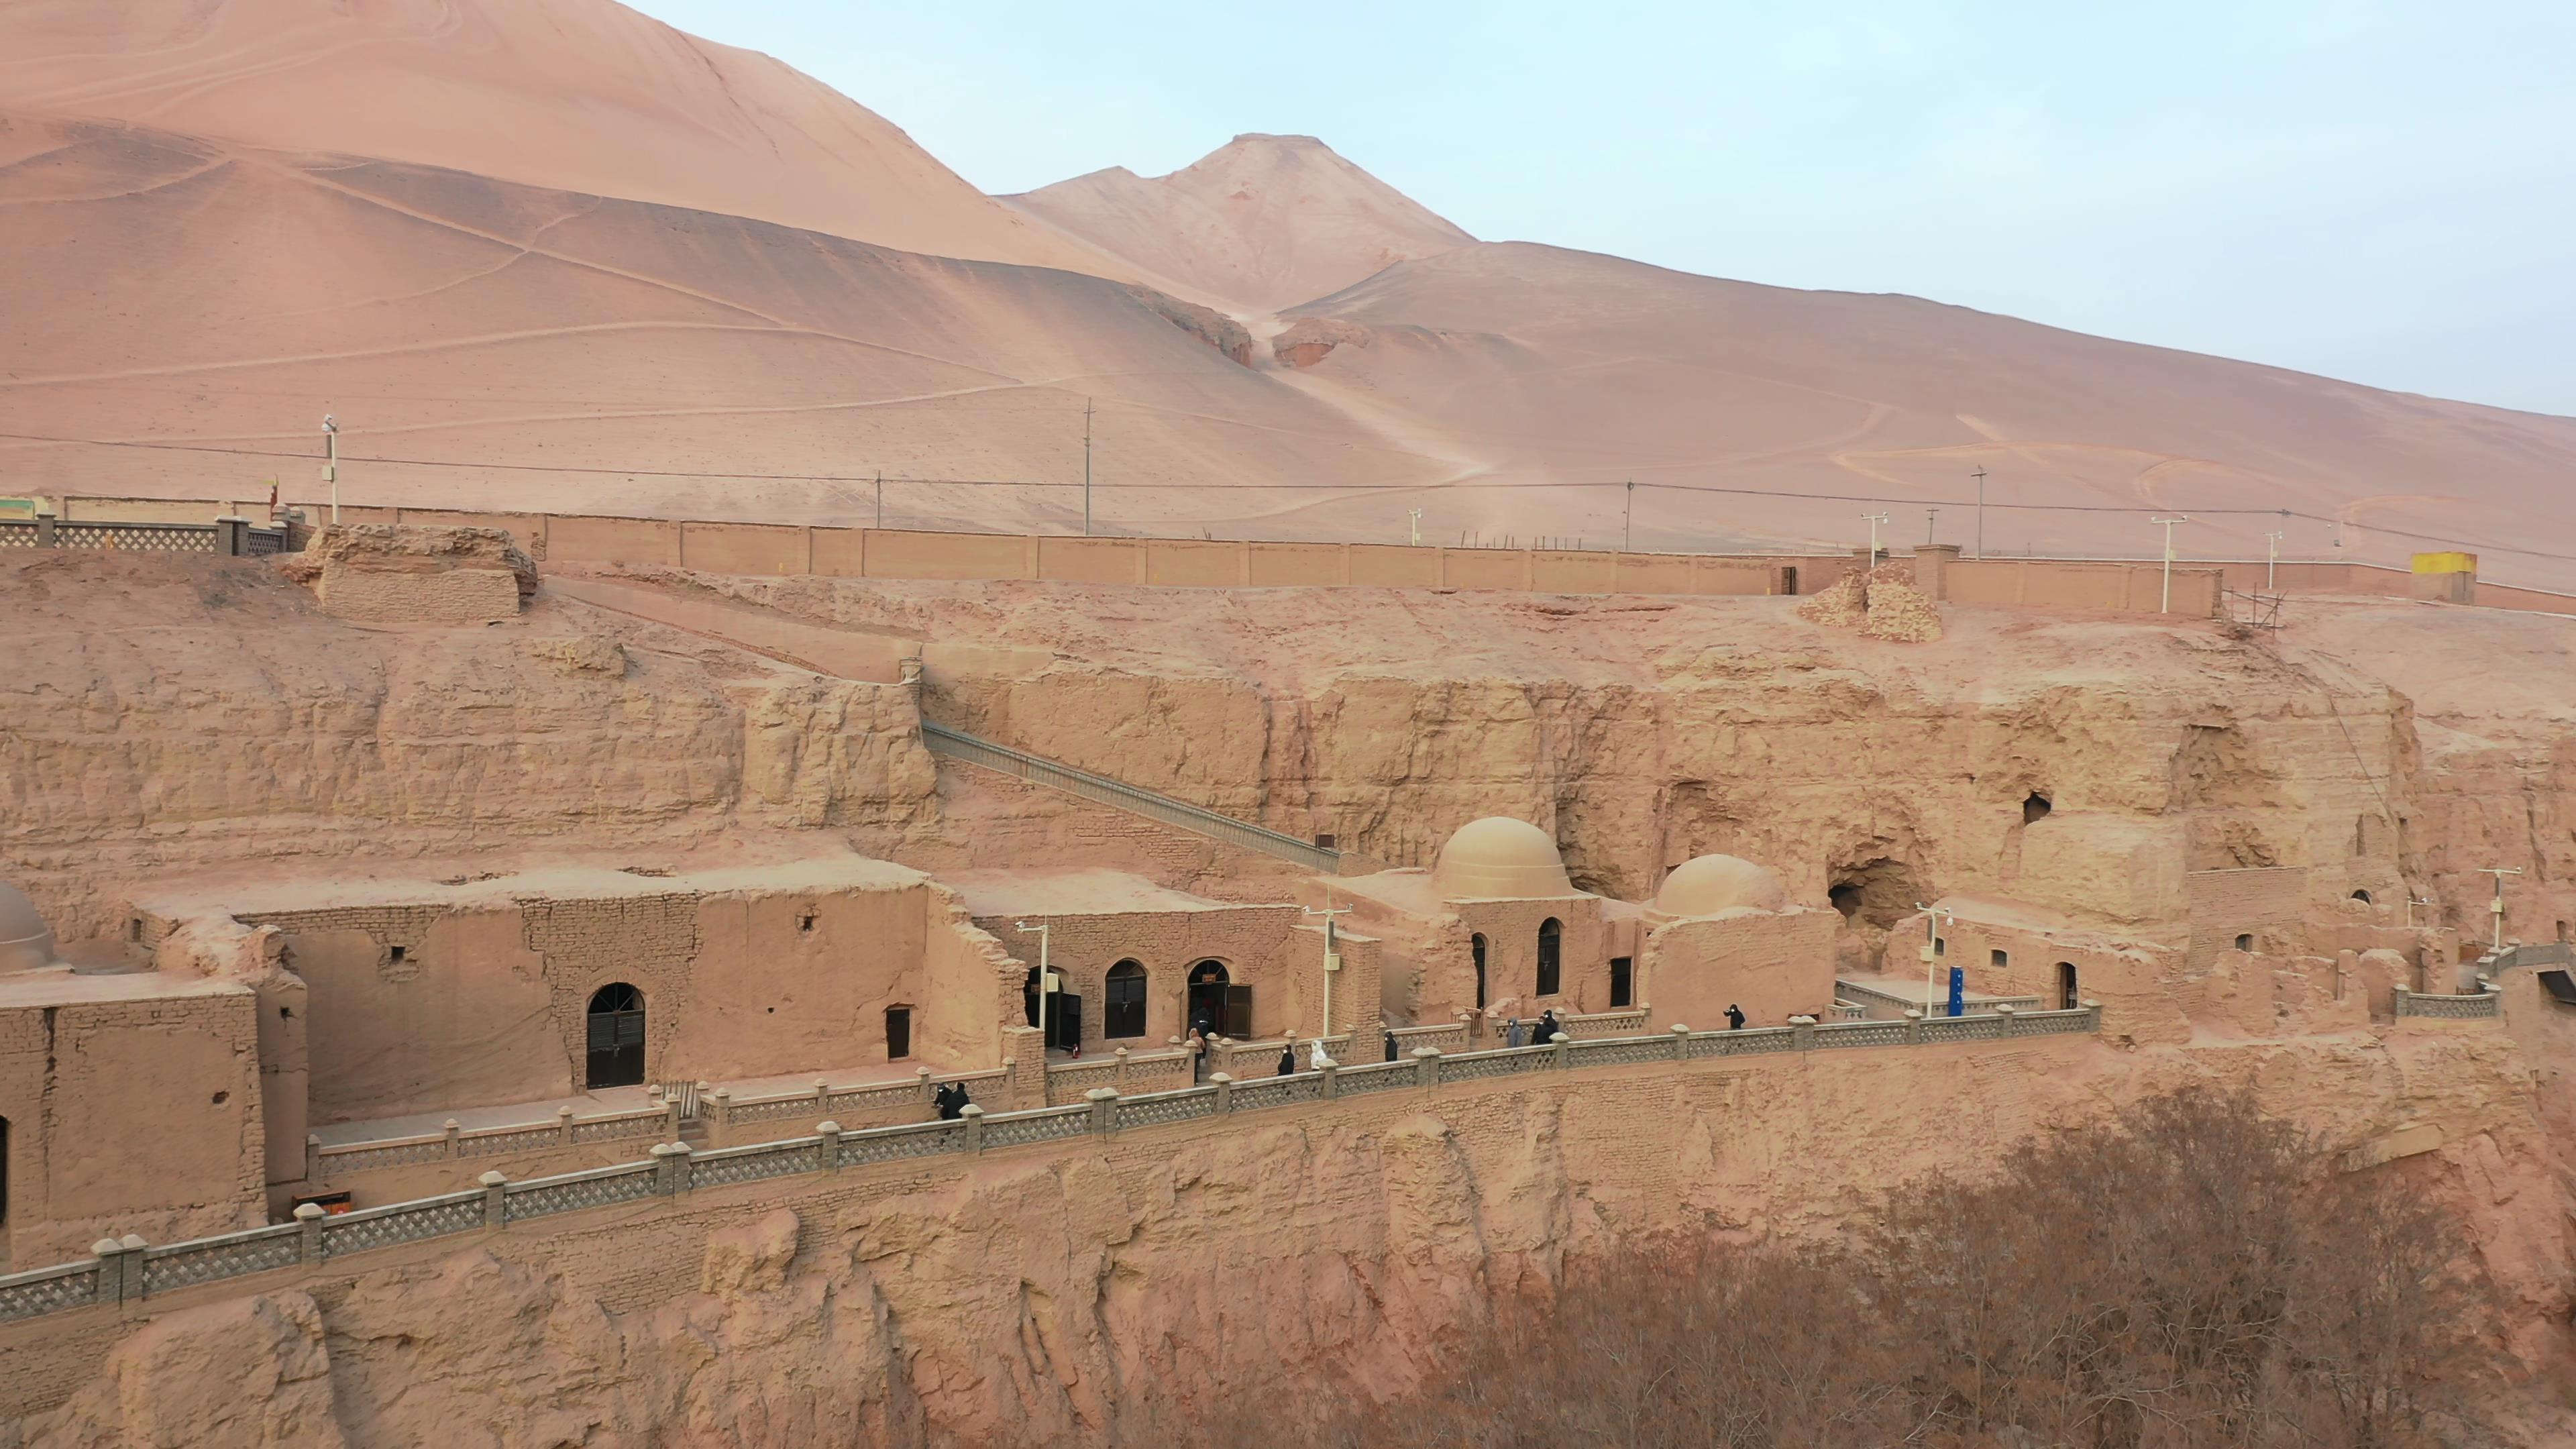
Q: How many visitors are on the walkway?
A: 11